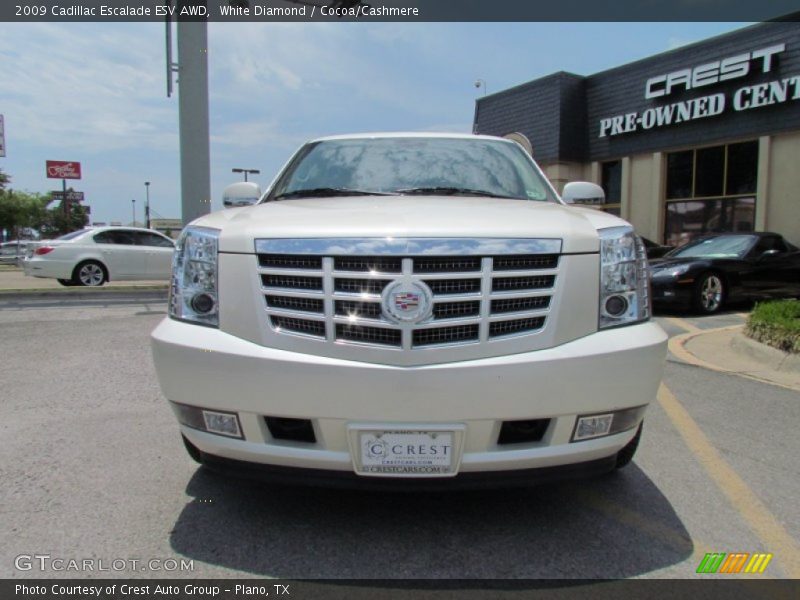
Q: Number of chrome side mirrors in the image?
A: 2